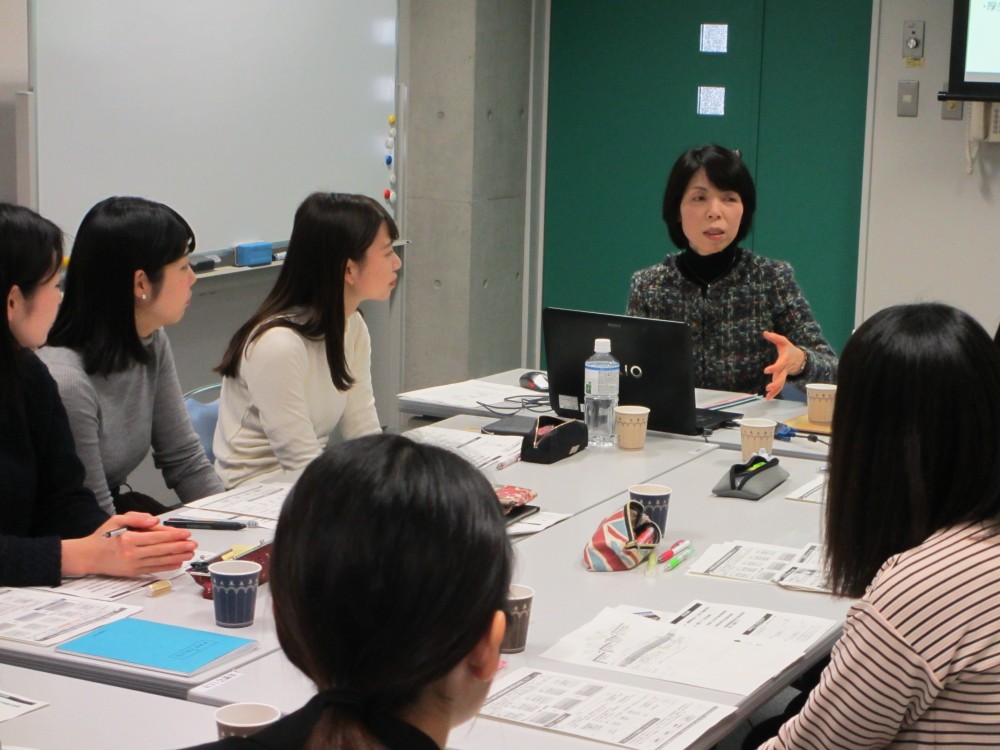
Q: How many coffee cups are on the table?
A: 7